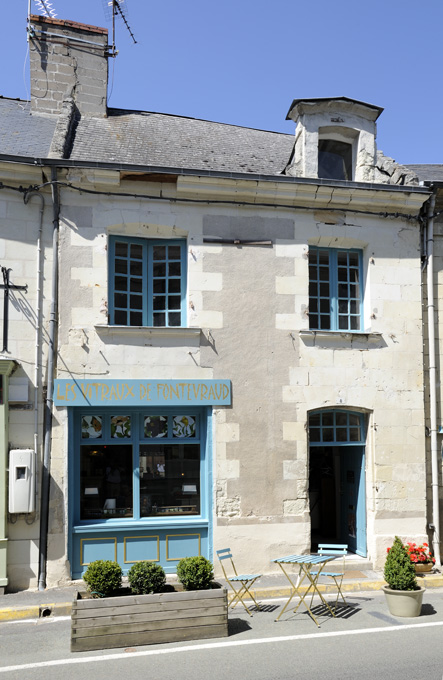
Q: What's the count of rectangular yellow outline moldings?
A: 3